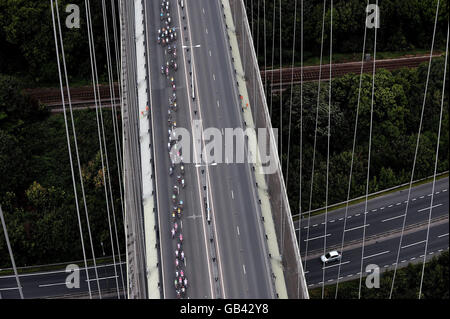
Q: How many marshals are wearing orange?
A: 4